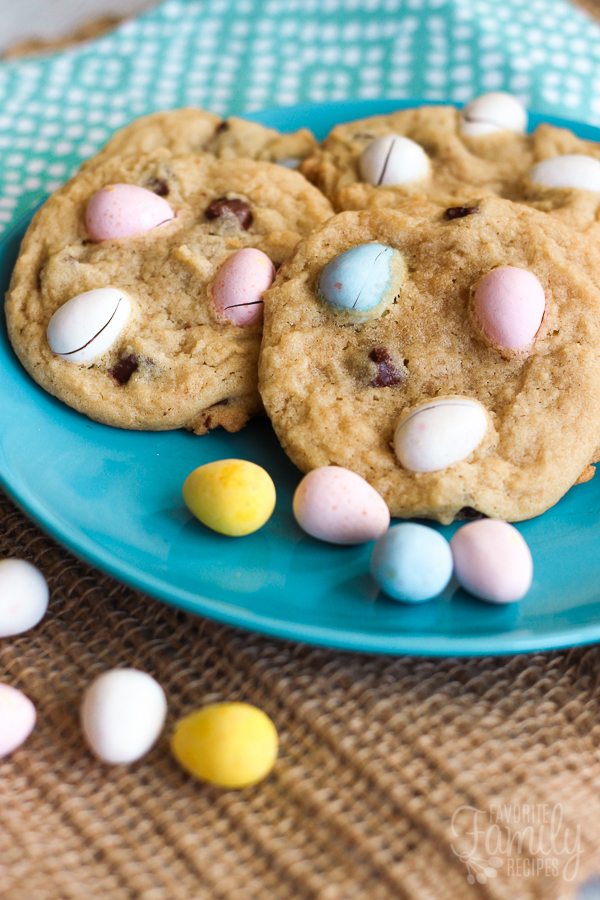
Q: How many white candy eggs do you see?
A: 7